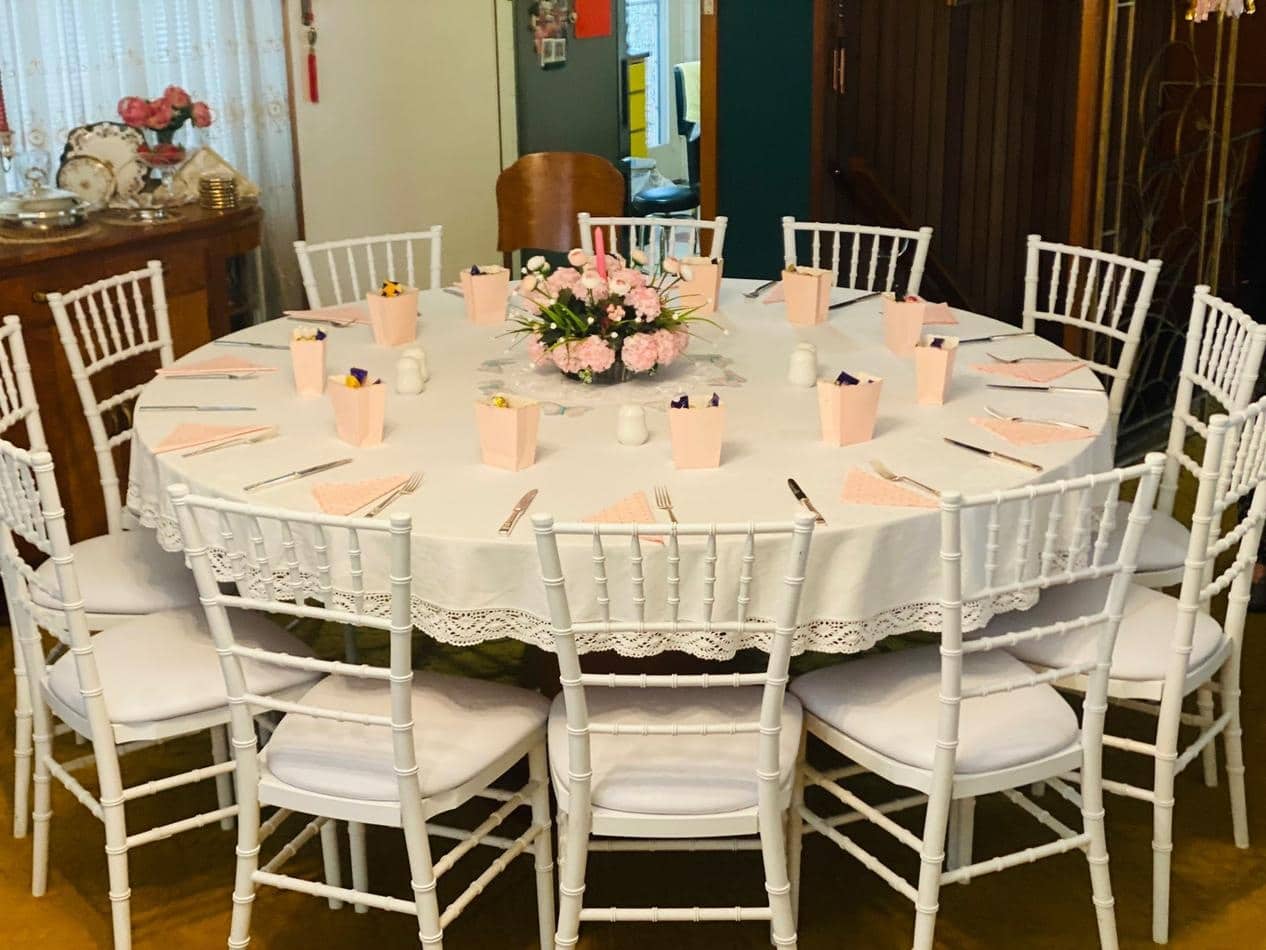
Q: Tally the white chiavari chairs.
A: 12